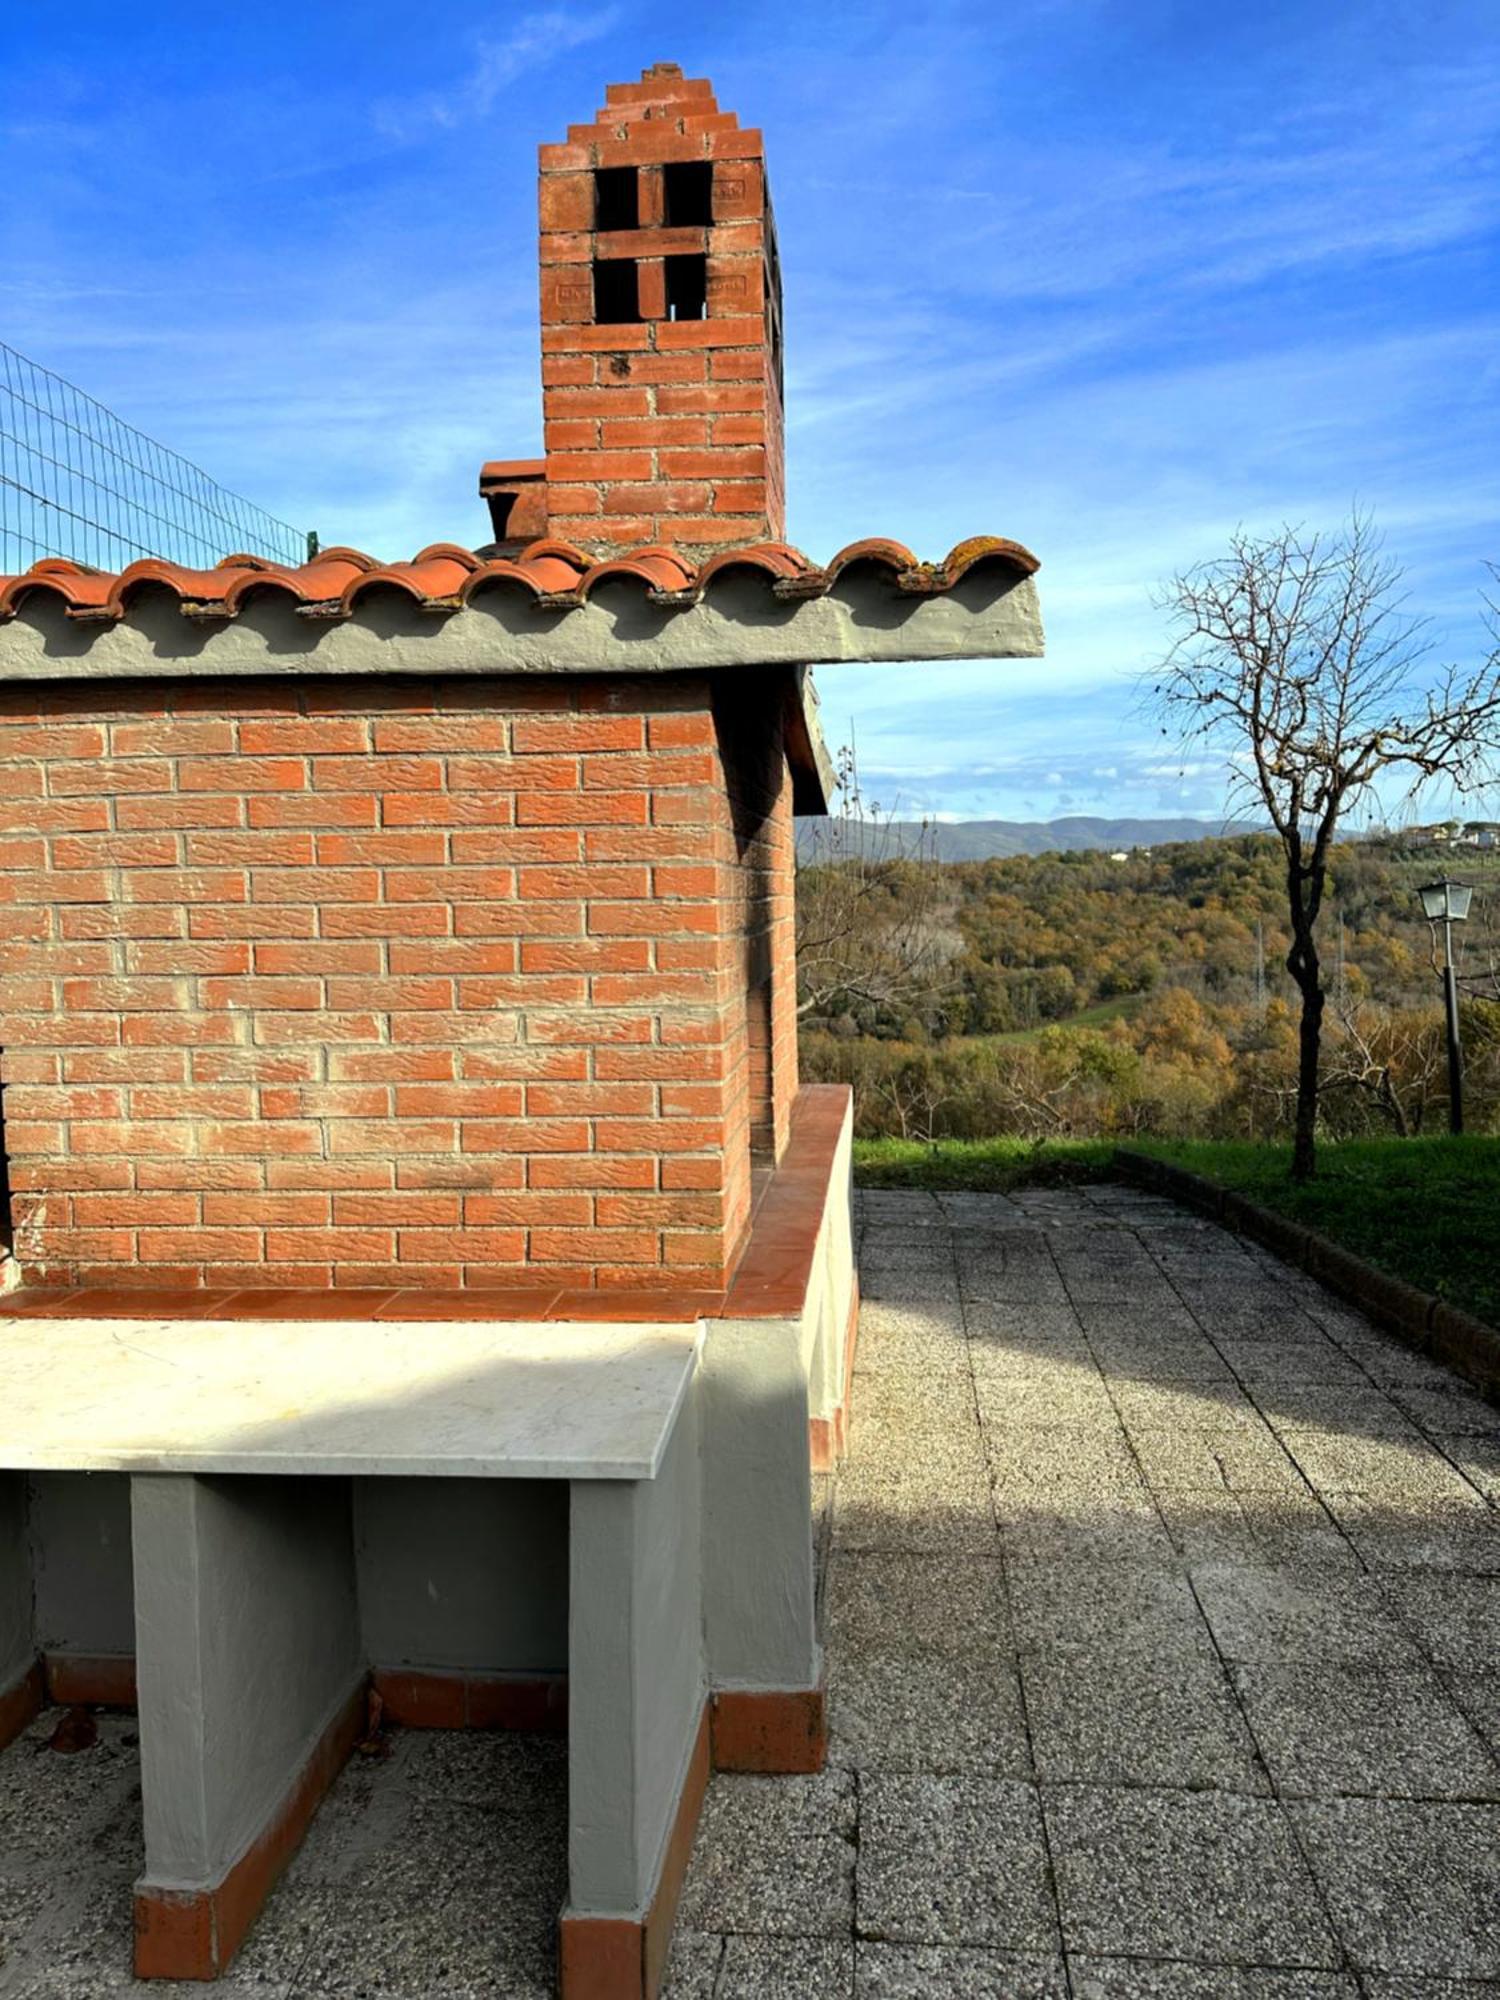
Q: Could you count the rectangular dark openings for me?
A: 4